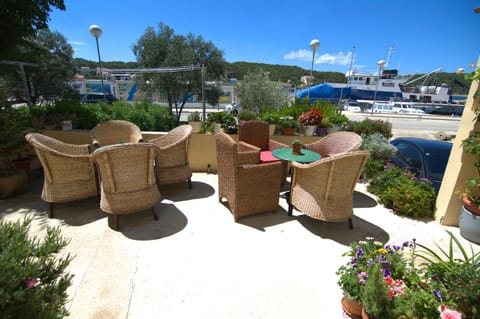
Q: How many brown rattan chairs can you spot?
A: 8